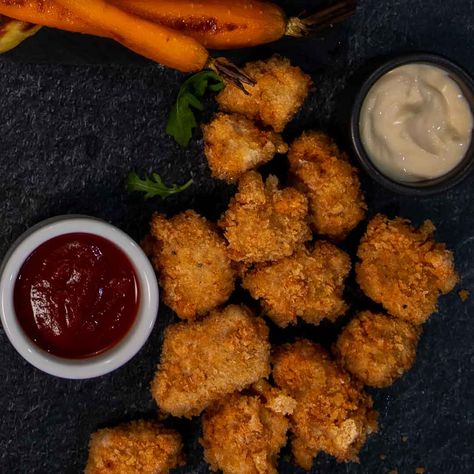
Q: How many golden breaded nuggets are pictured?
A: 12